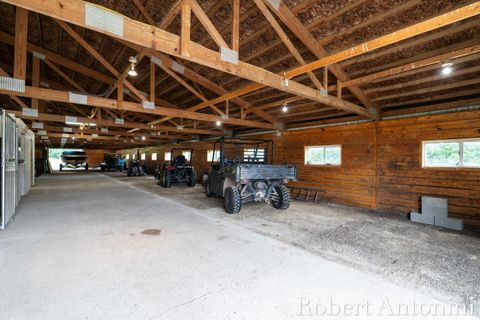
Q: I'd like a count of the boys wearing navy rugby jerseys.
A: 0